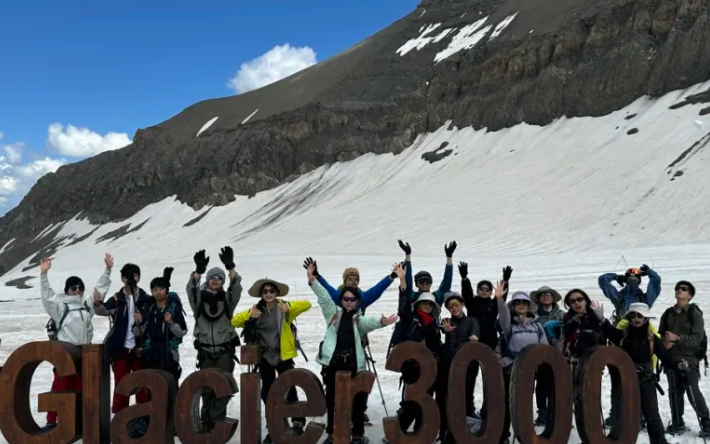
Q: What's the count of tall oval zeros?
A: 3